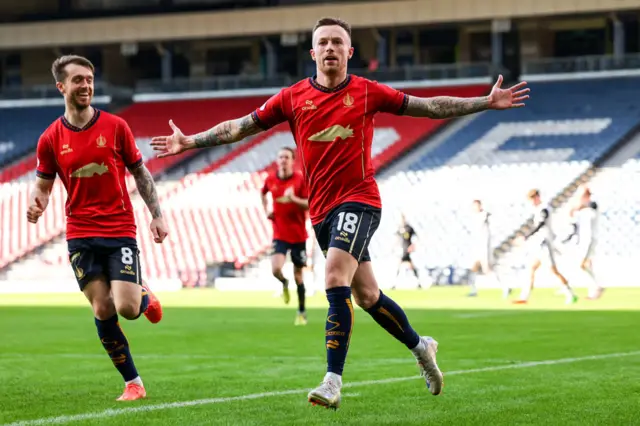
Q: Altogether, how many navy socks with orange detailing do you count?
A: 4